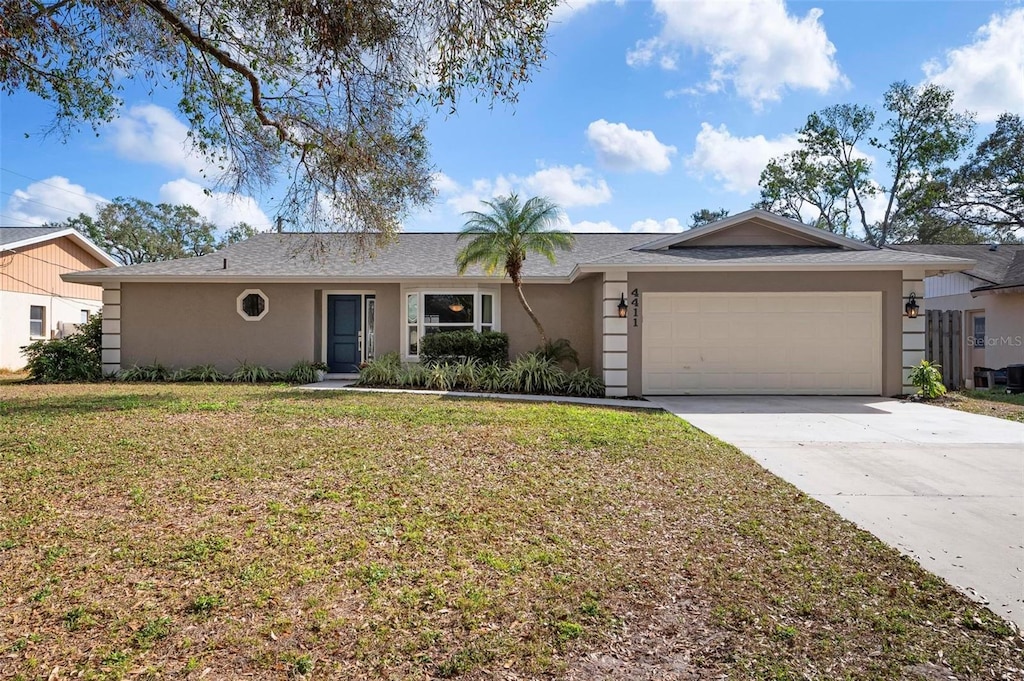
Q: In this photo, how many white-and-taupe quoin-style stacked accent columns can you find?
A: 3